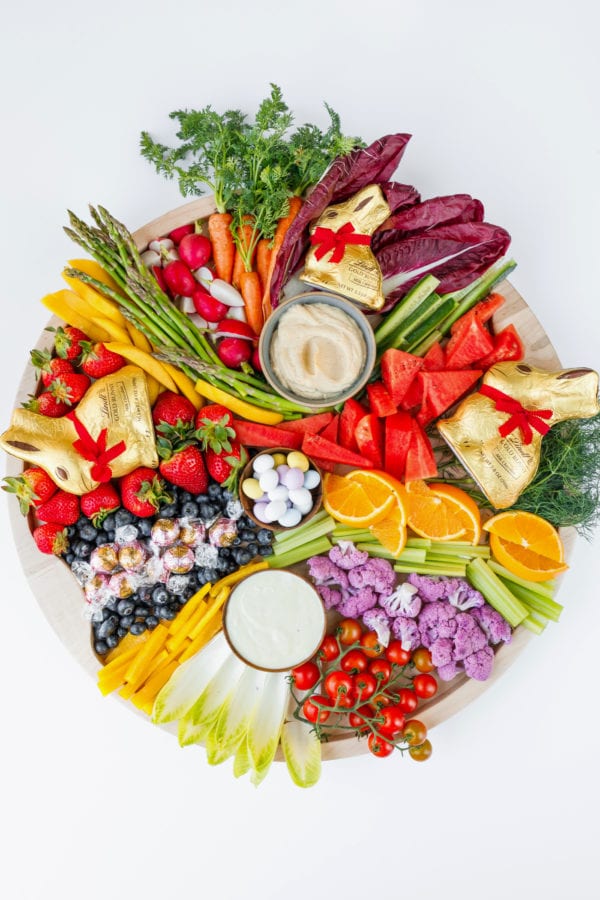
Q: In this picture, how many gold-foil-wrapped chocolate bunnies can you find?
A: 3